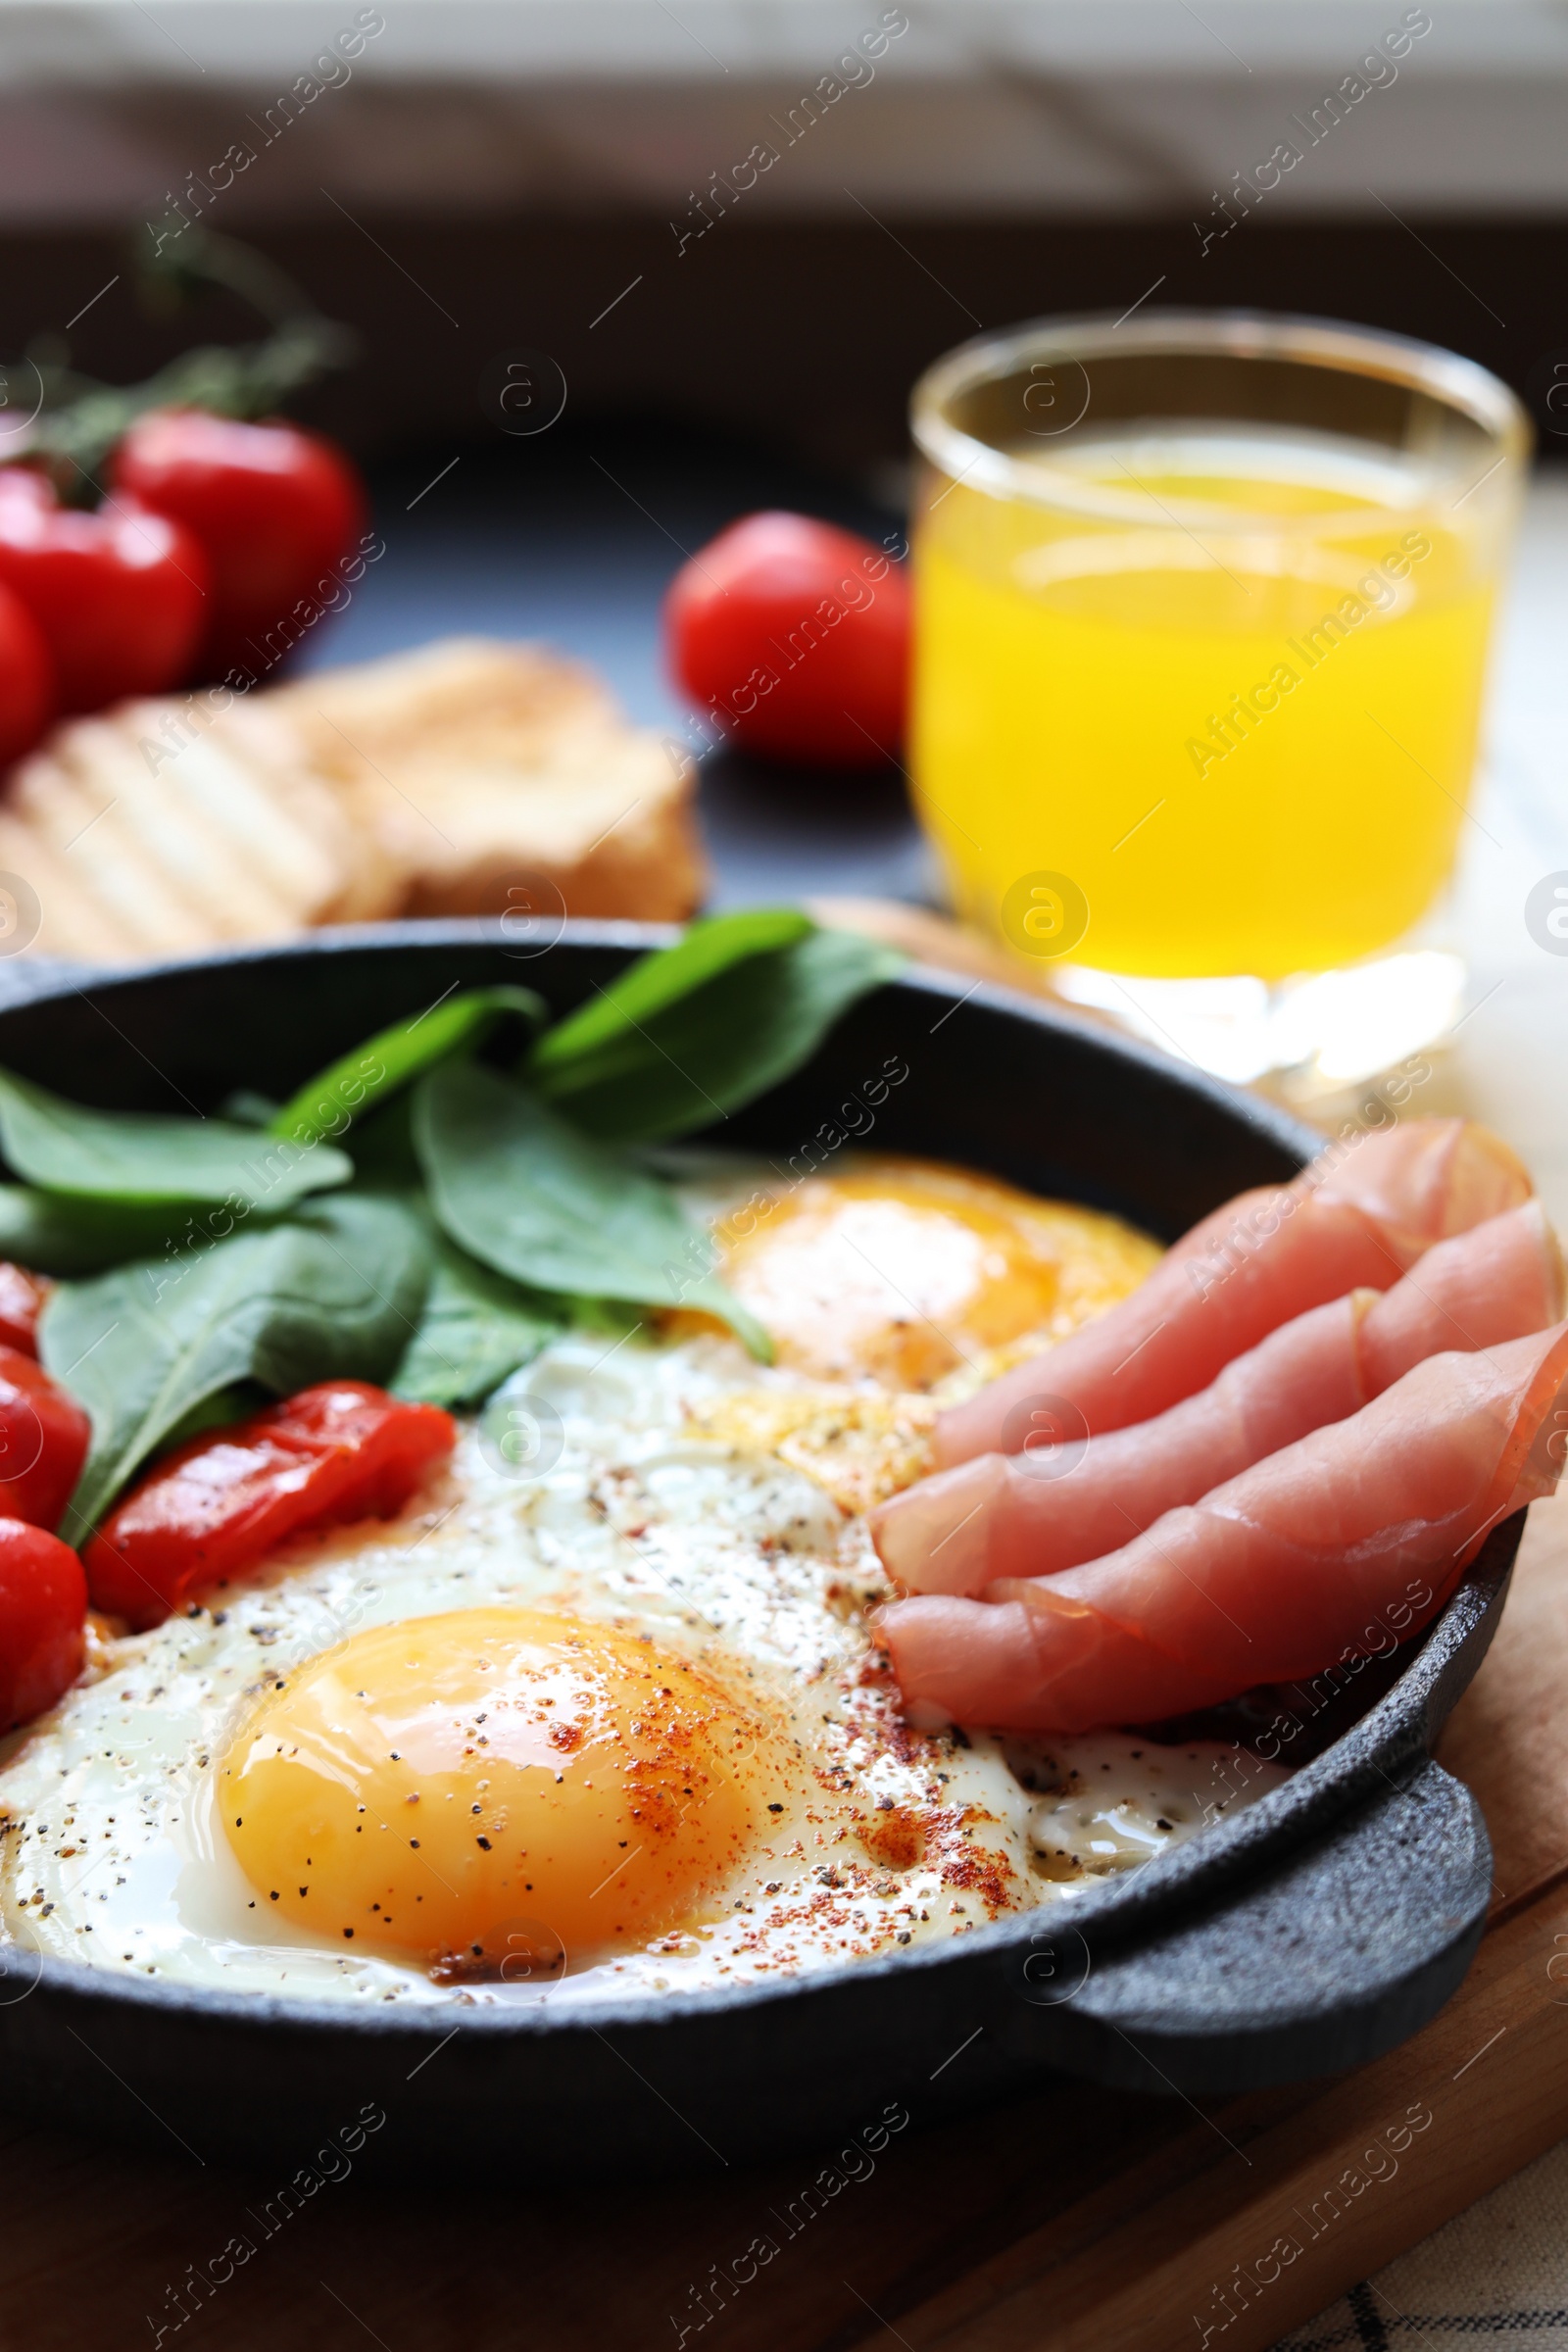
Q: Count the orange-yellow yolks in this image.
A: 2